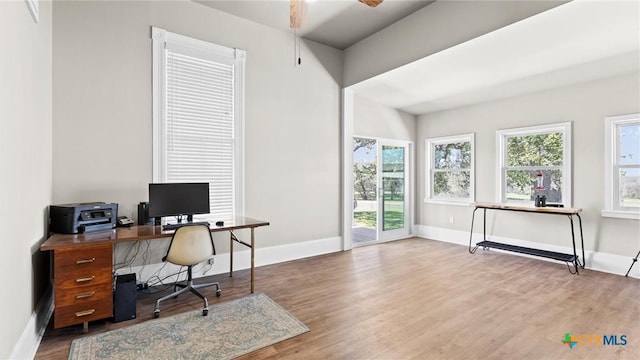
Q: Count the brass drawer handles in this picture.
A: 4